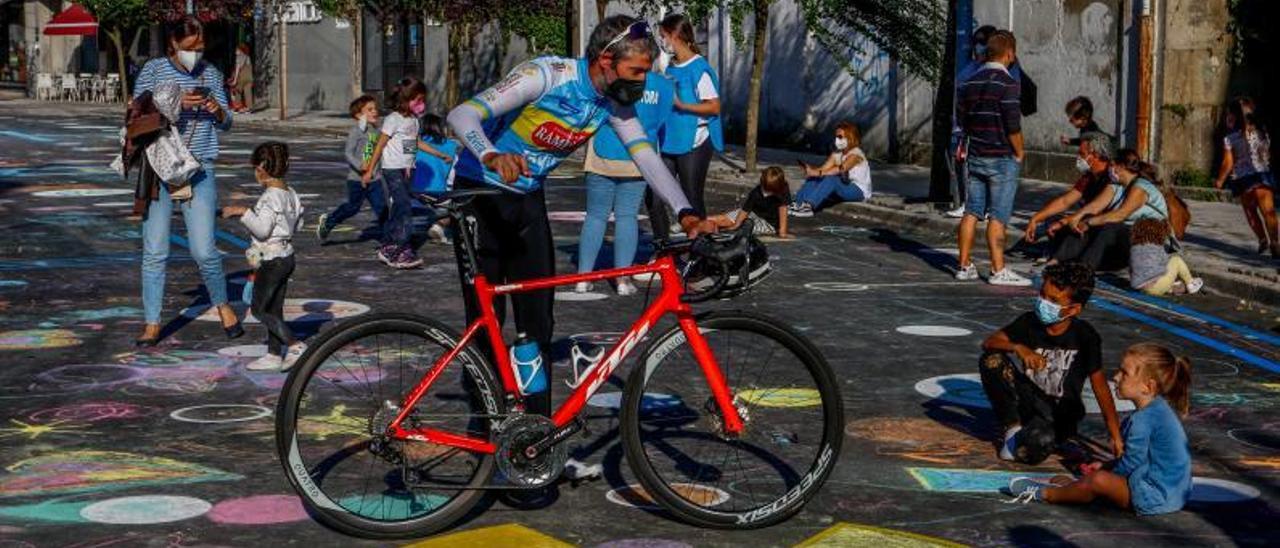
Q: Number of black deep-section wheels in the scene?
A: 2